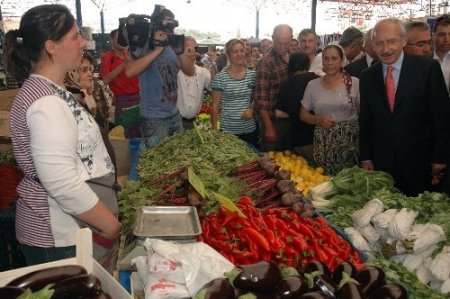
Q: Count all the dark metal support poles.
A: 4